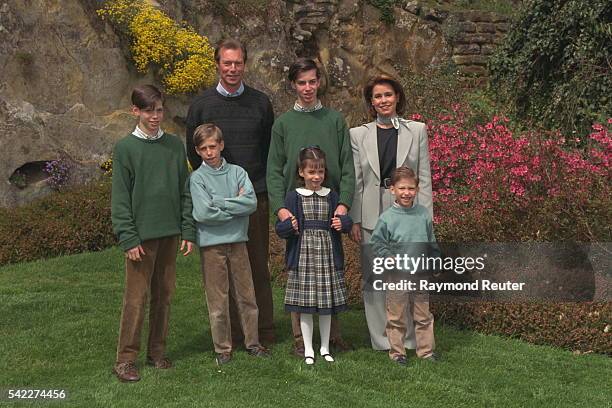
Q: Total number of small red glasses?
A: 0